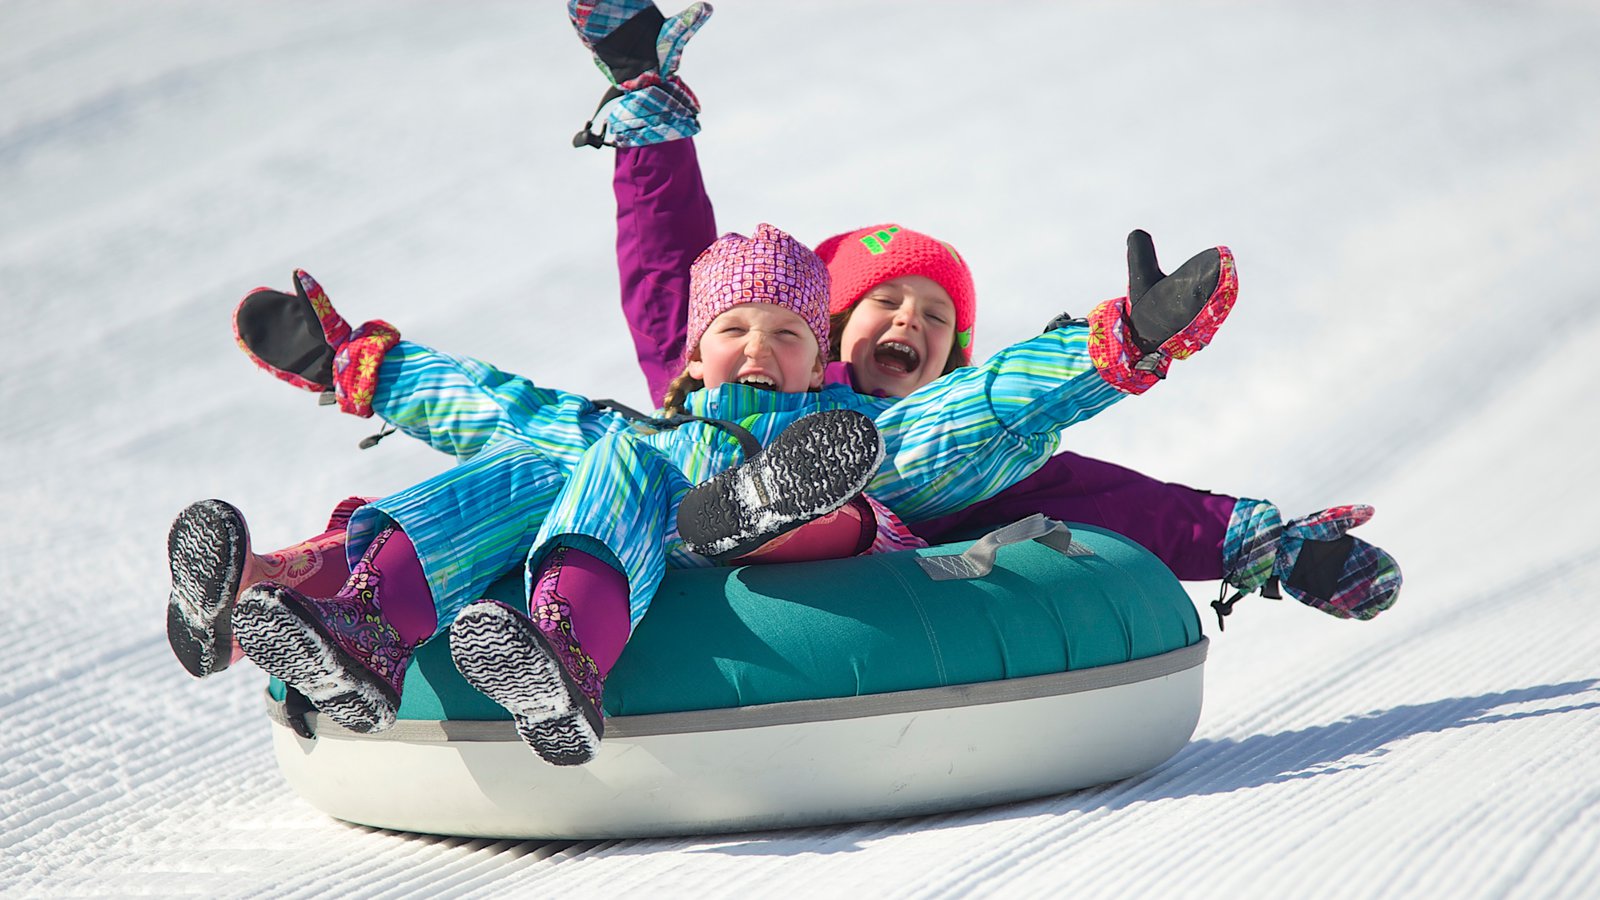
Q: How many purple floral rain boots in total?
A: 2